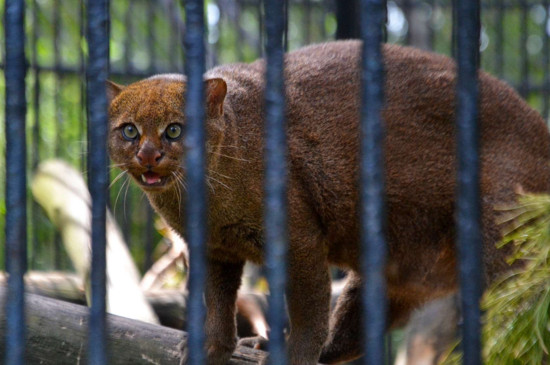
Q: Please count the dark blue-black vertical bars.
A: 6